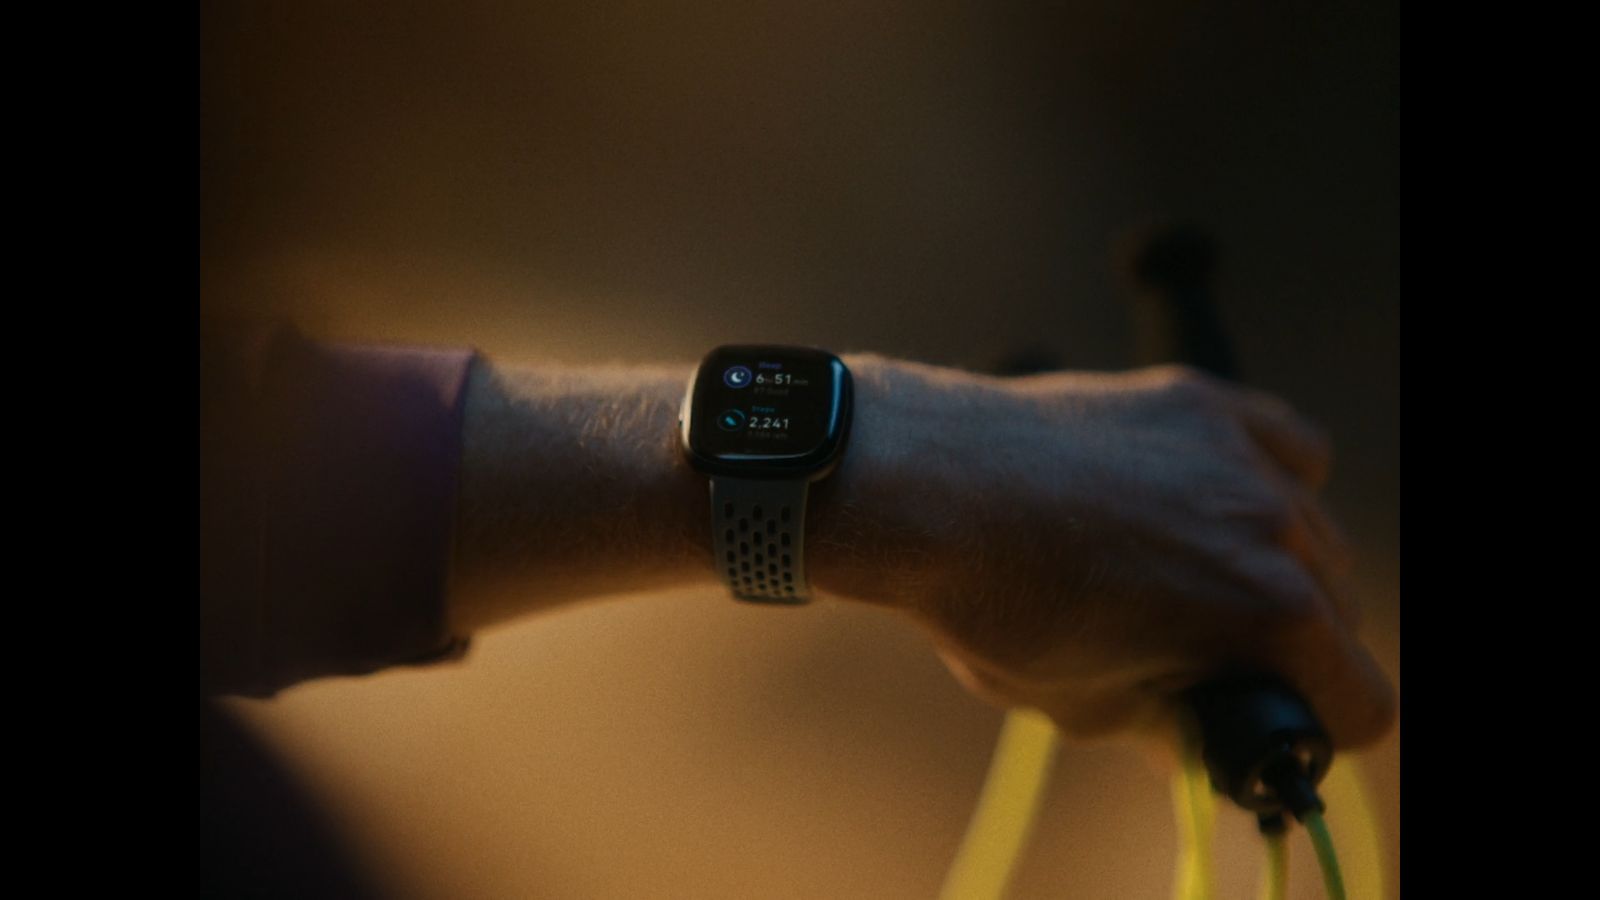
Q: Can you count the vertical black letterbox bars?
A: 2